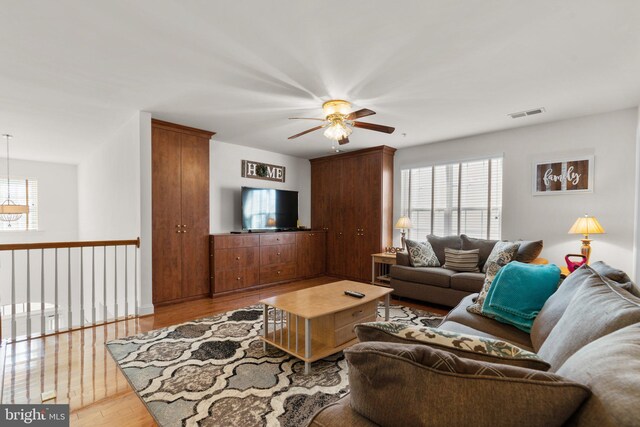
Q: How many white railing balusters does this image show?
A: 11